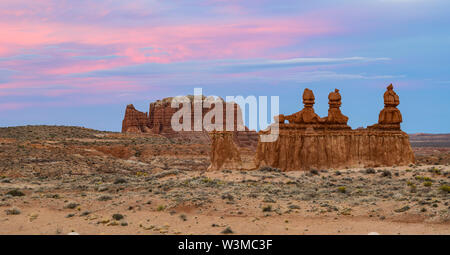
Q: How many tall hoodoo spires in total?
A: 3